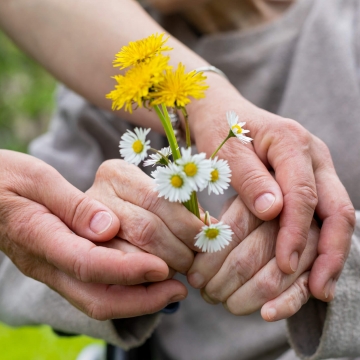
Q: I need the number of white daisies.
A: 7